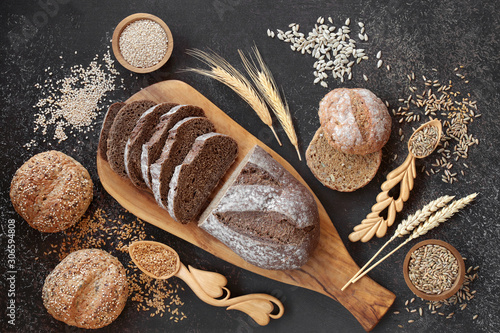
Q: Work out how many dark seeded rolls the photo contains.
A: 2